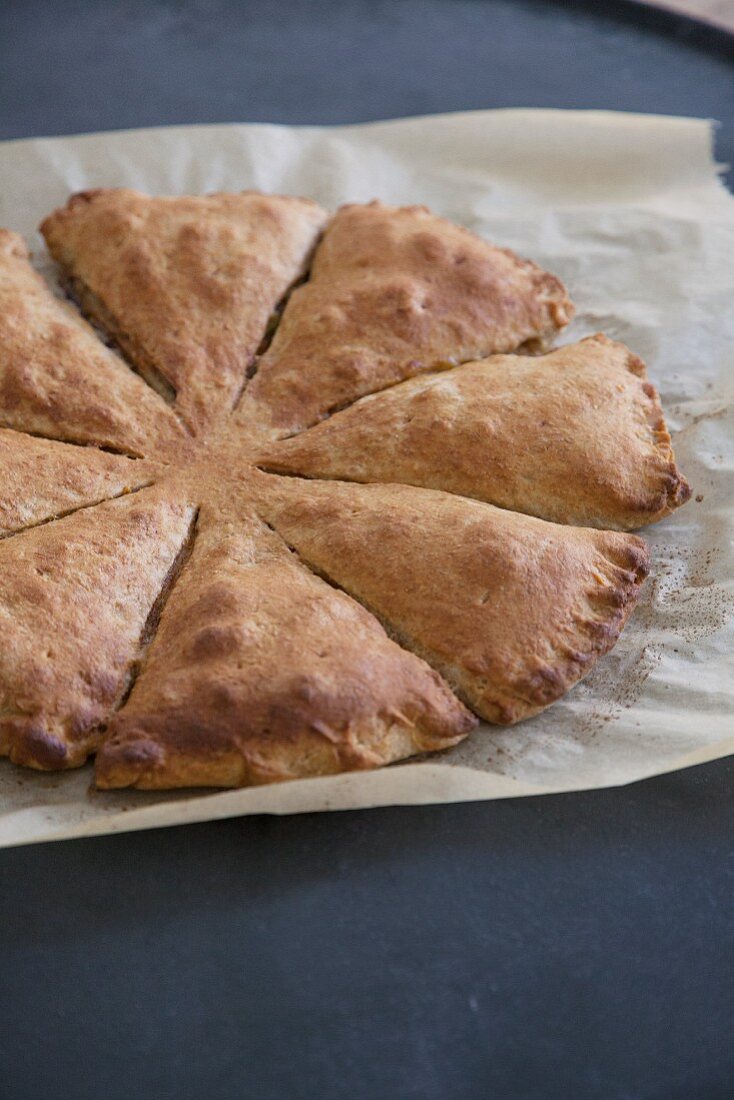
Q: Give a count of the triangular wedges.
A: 8